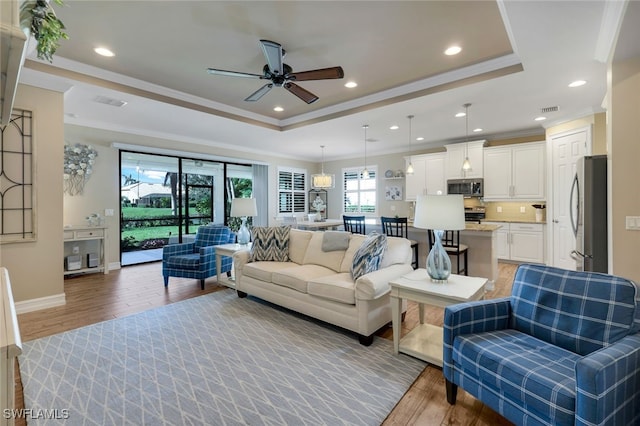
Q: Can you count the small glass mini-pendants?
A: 3